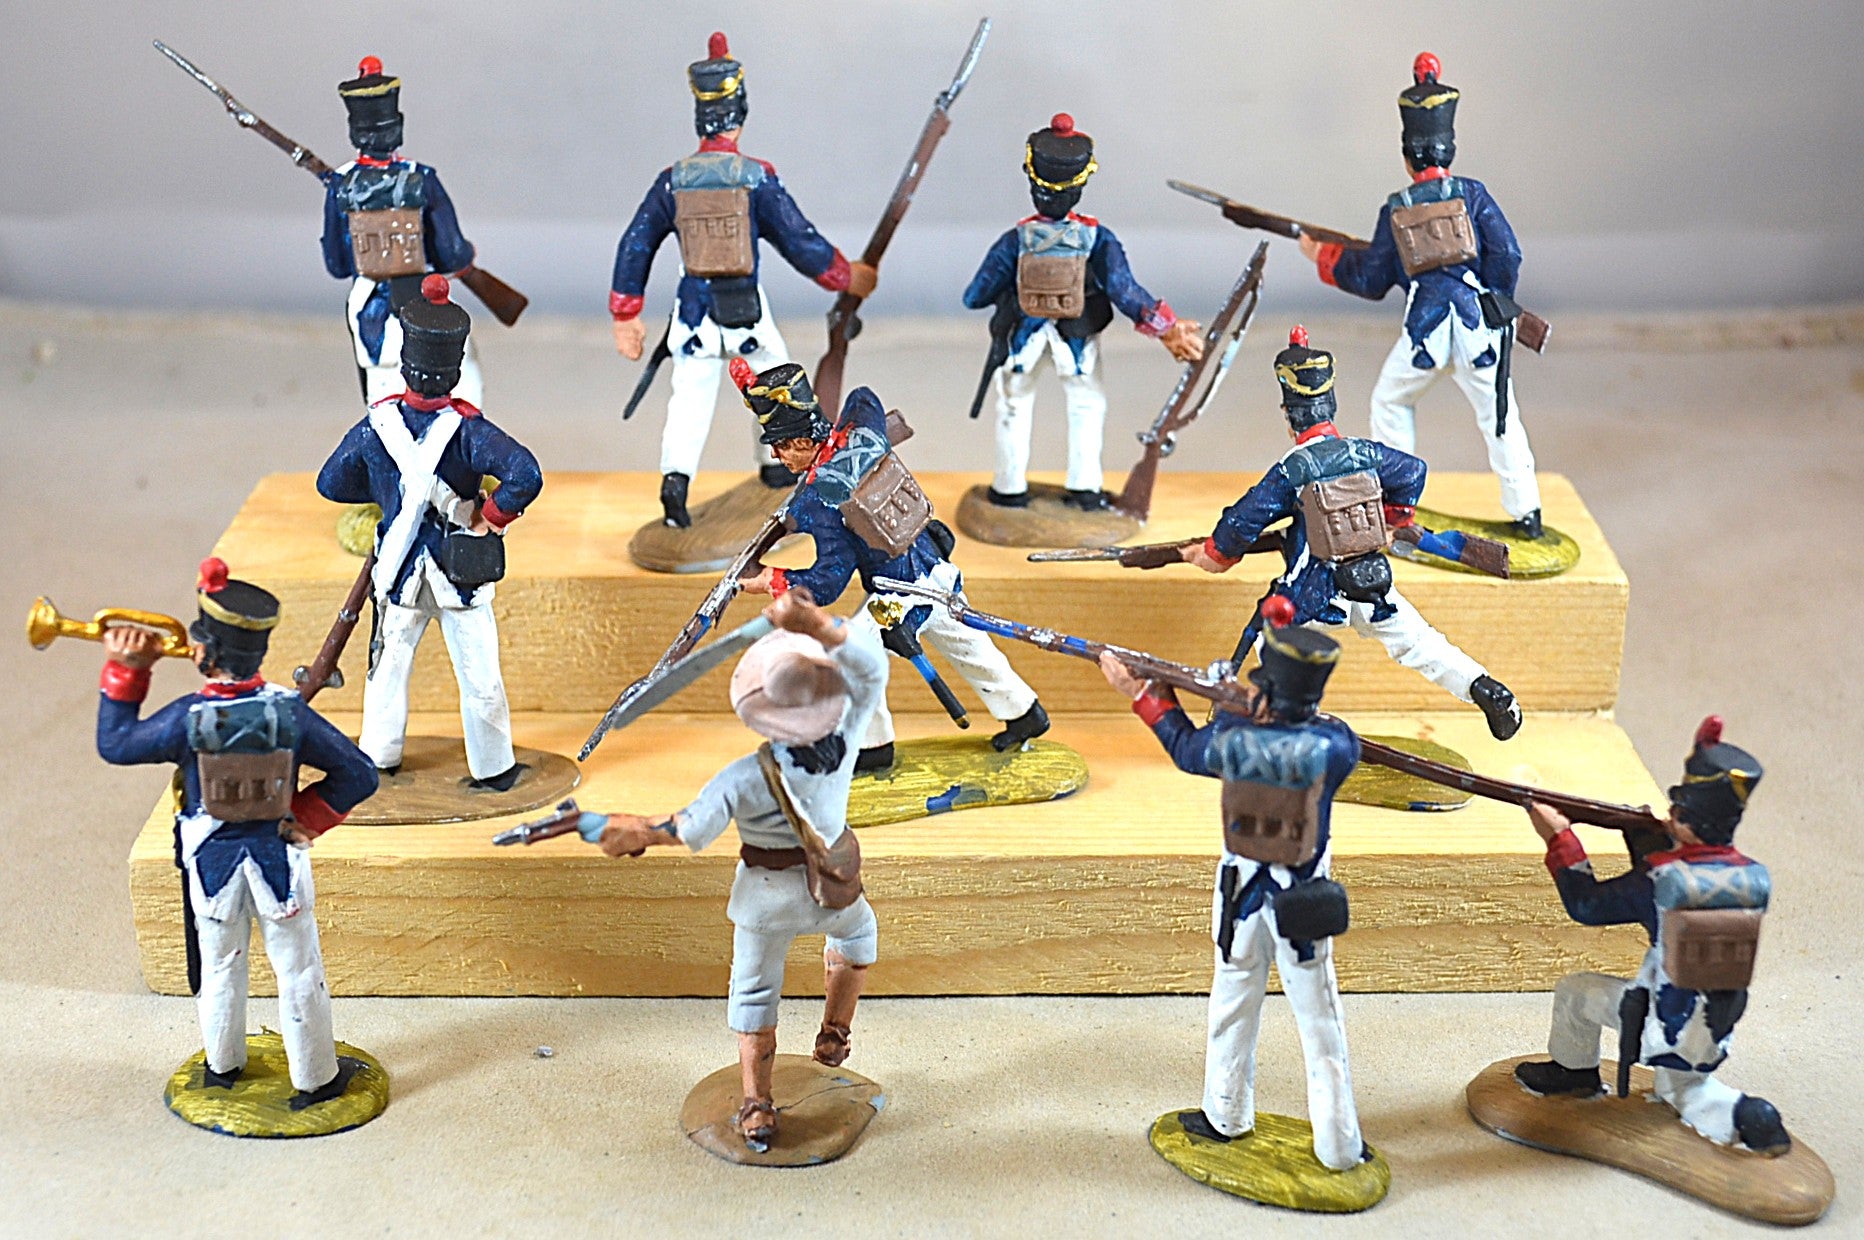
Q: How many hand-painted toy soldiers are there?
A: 11